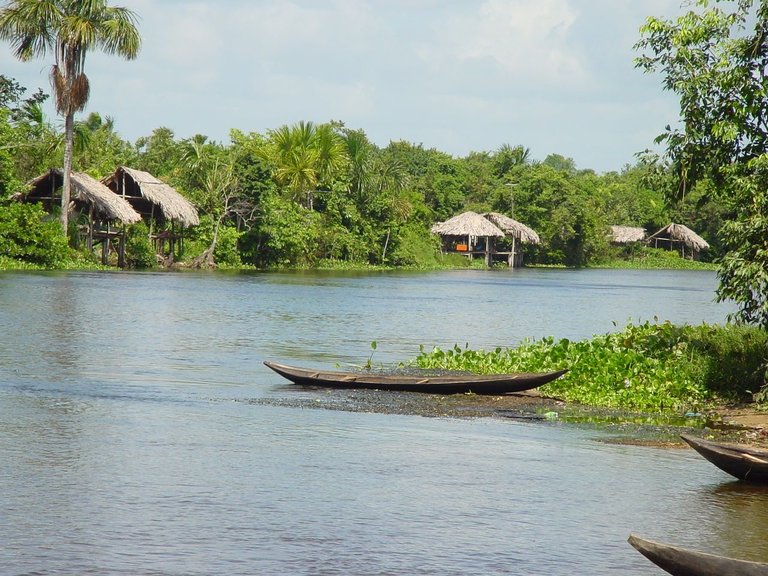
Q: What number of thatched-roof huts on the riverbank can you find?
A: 6